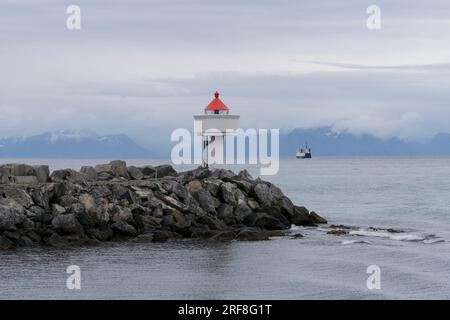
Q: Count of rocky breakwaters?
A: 1